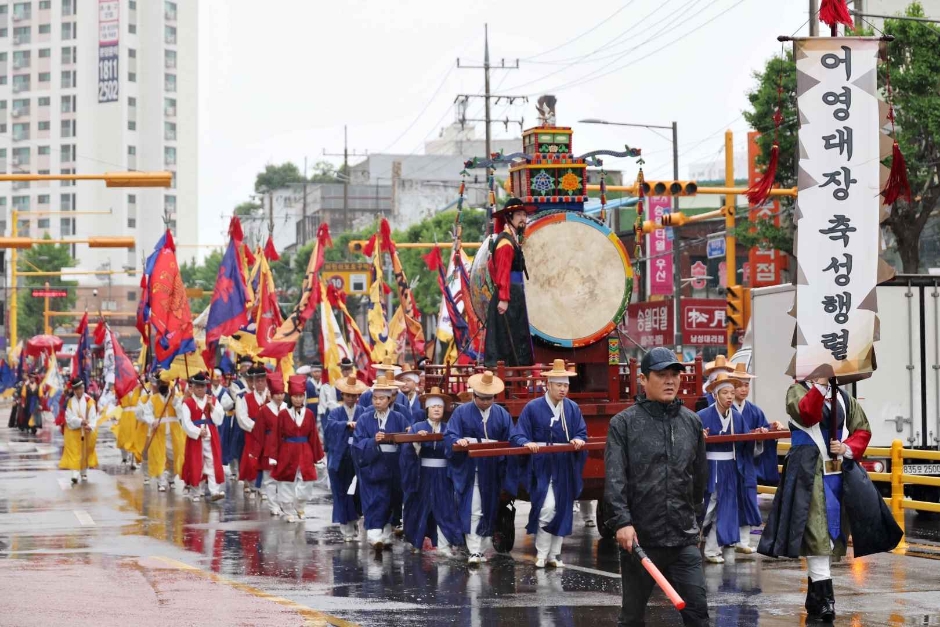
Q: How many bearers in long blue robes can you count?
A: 11